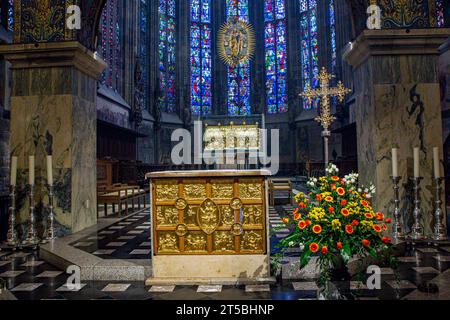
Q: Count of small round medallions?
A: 4